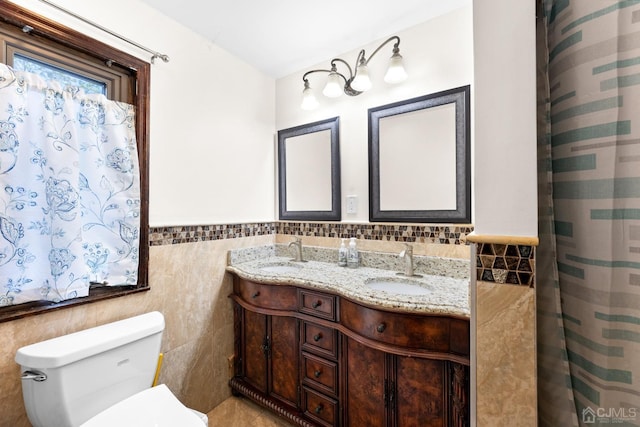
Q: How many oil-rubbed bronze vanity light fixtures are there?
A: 1